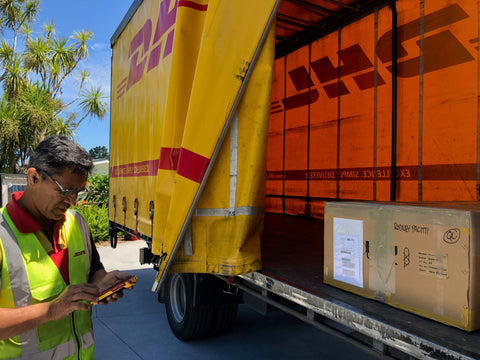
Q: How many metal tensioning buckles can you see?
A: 4